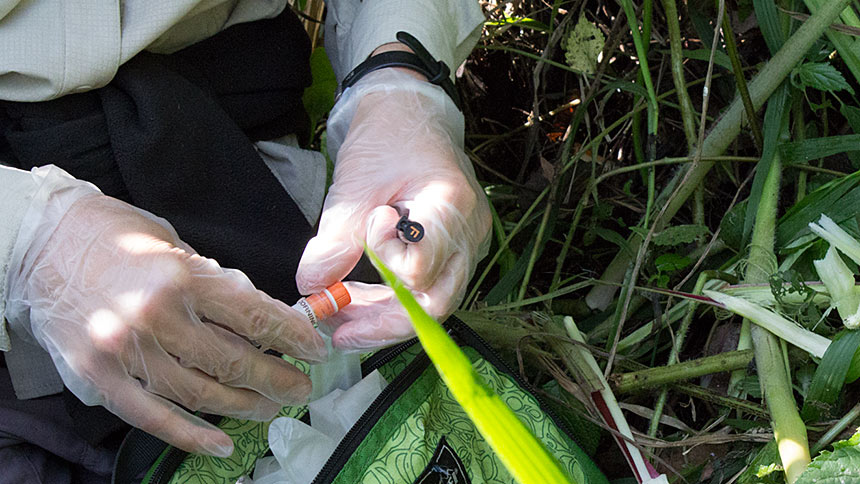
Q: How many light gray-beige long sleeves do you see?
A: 2